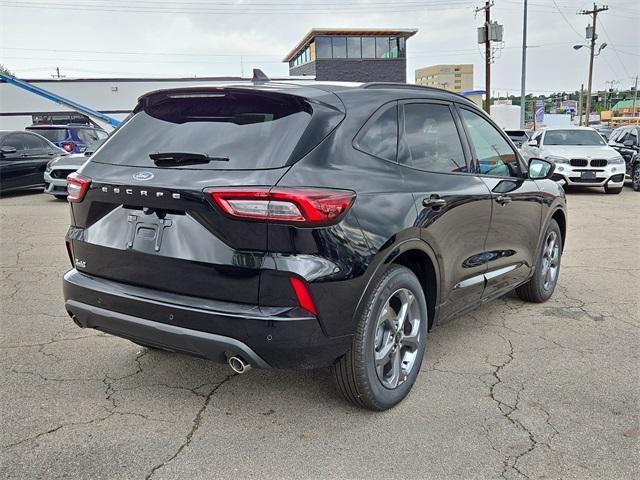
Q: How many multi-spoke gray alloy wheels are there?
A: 2